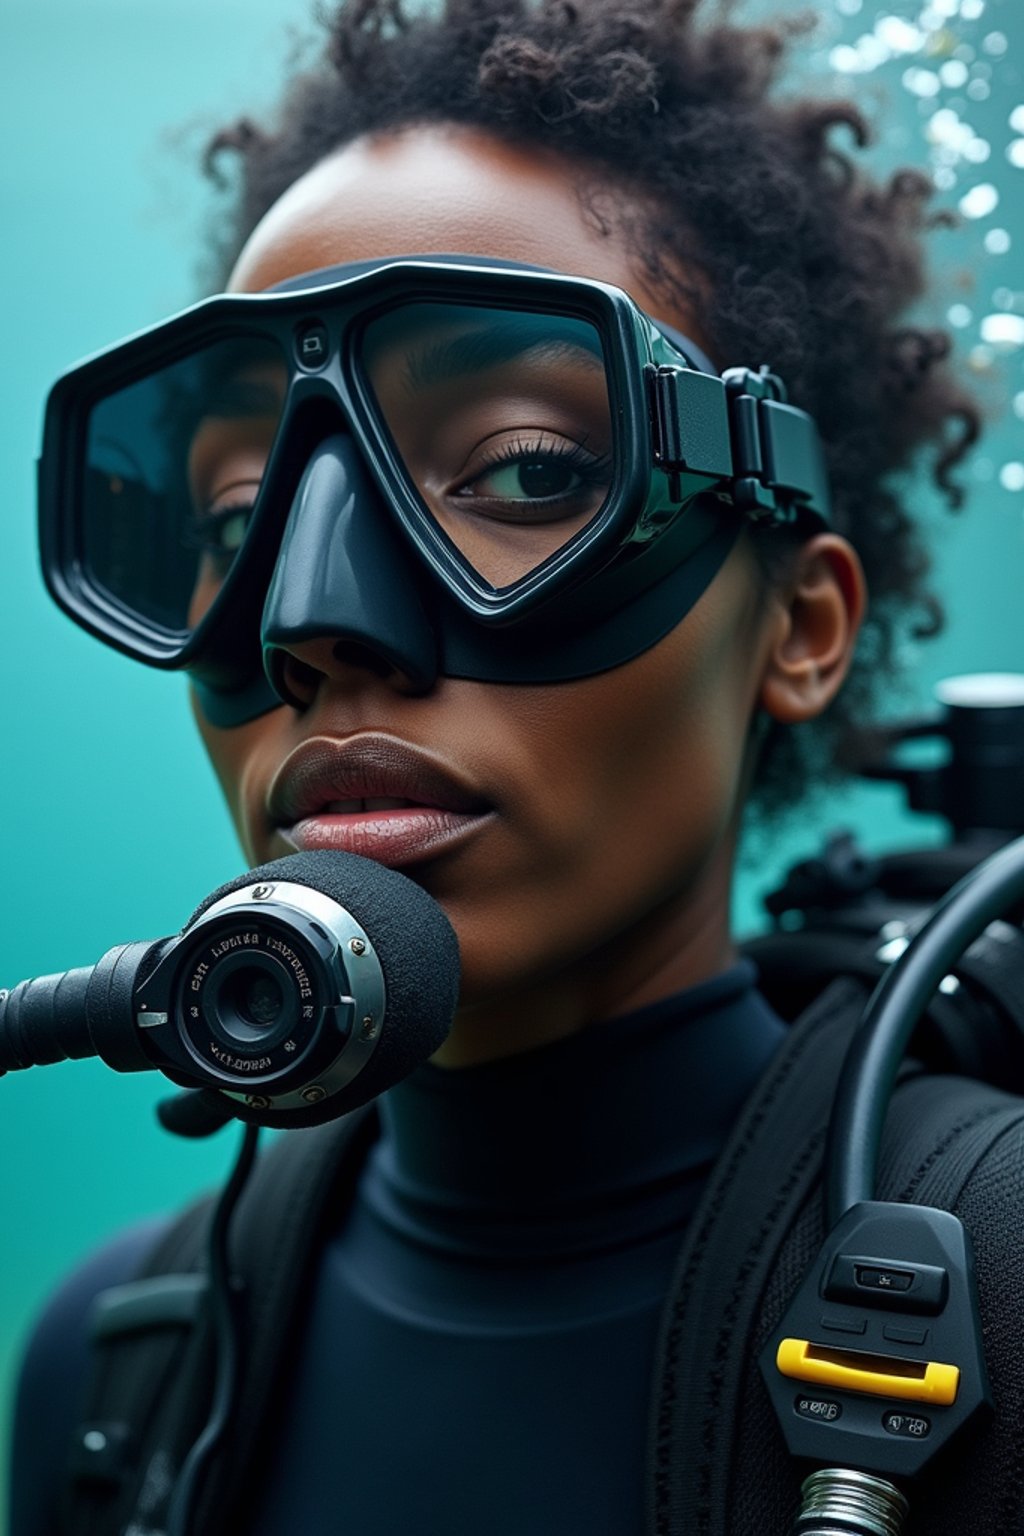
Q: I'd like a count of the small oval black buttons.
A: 2